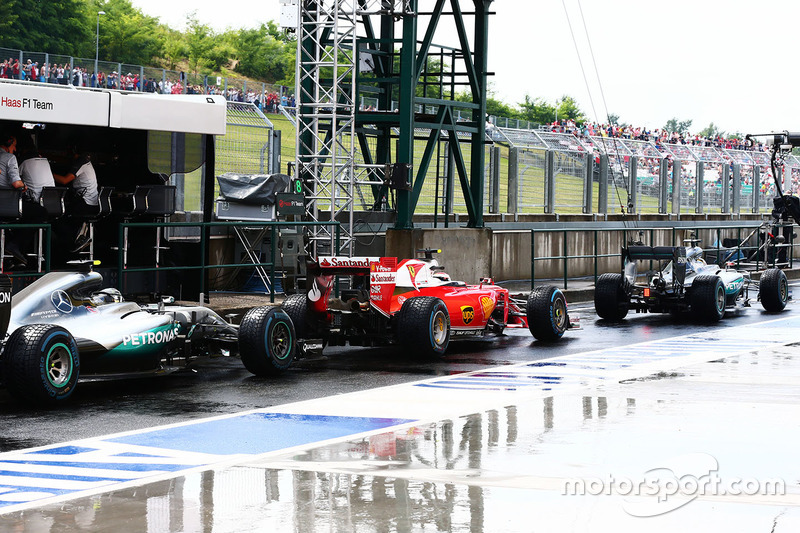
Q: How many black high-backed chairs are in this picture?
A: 5